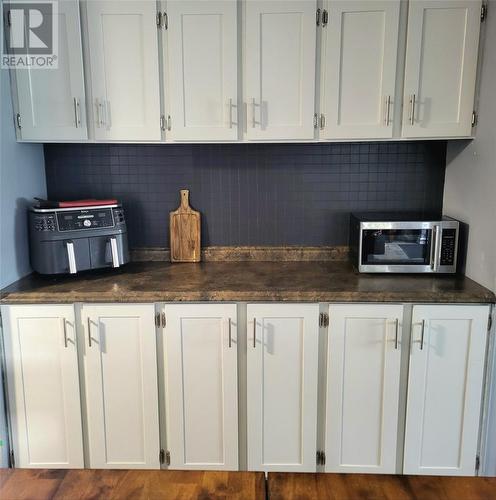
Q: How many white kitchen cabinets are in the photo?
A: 12